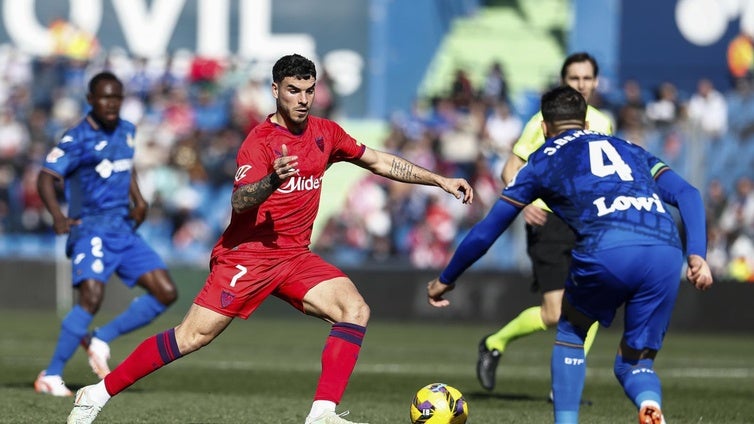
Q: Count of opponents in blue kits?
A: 2